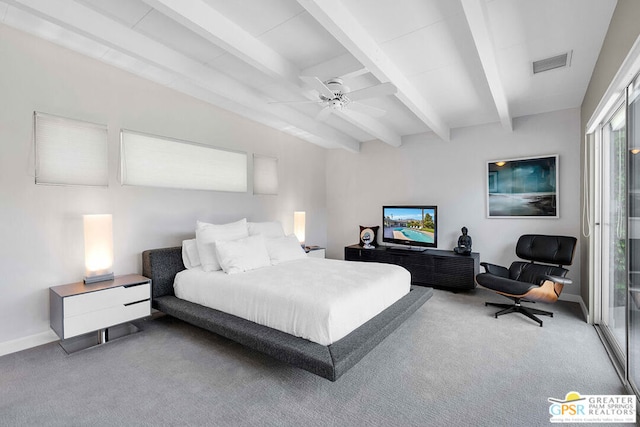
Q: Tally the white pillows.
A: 5